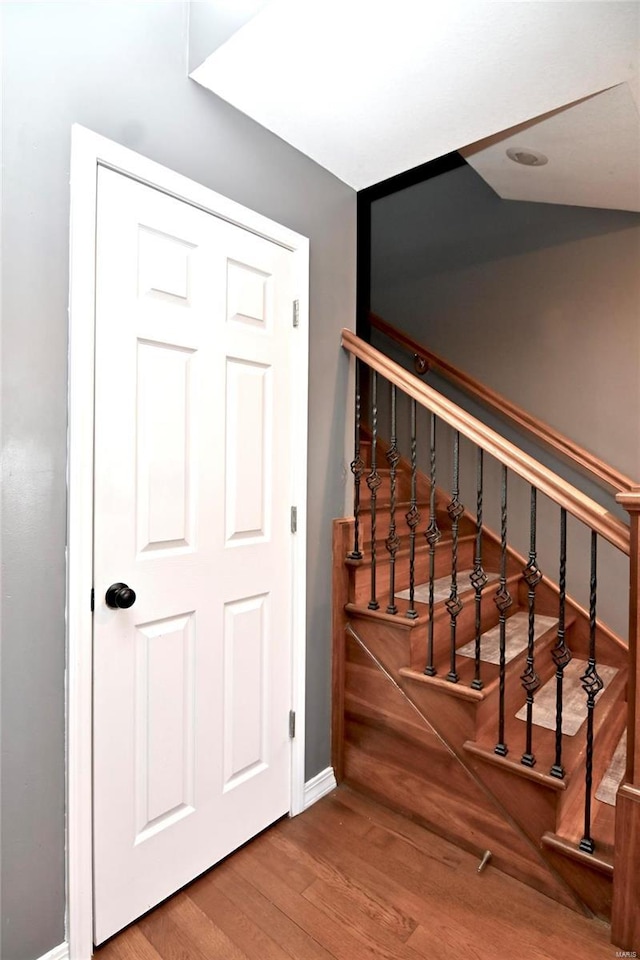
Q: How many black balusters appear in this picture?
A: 11